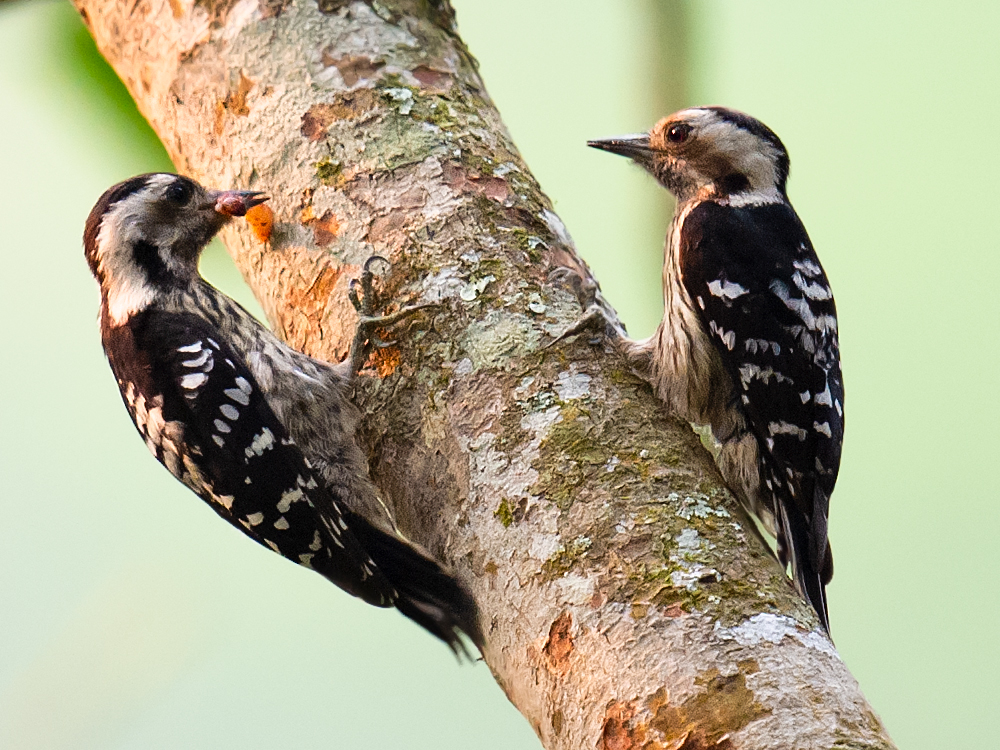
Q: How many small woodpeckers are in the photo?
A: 2